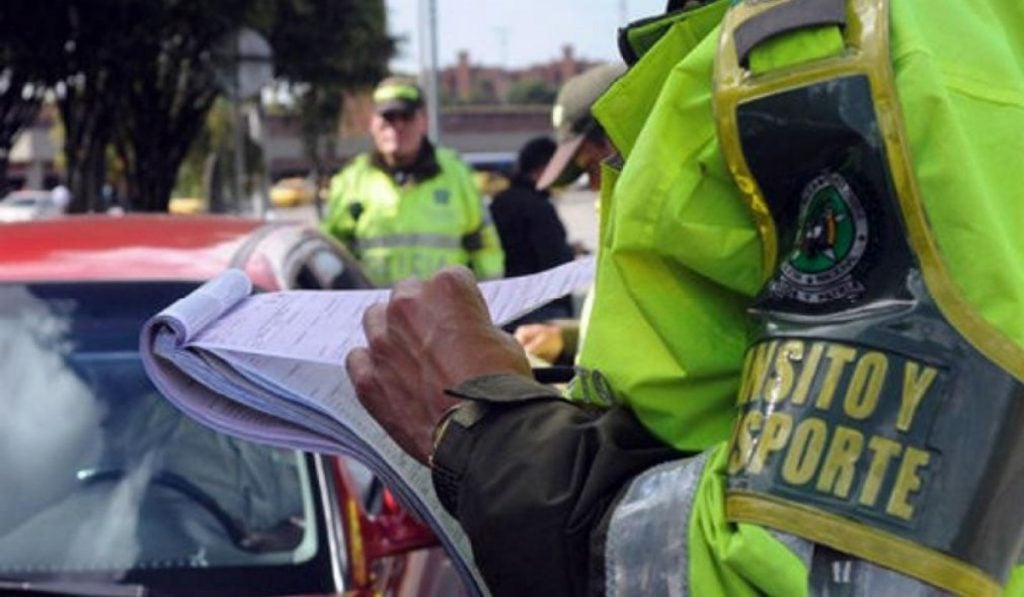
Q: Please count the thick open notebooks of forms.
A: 1